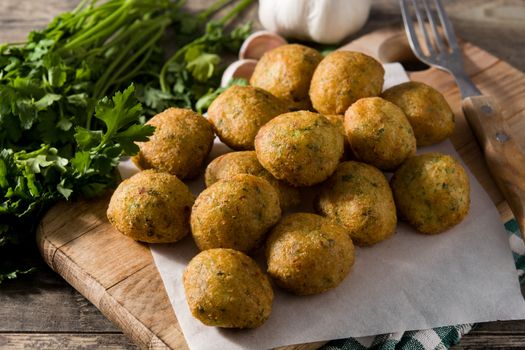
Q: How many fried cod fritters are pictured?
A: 15